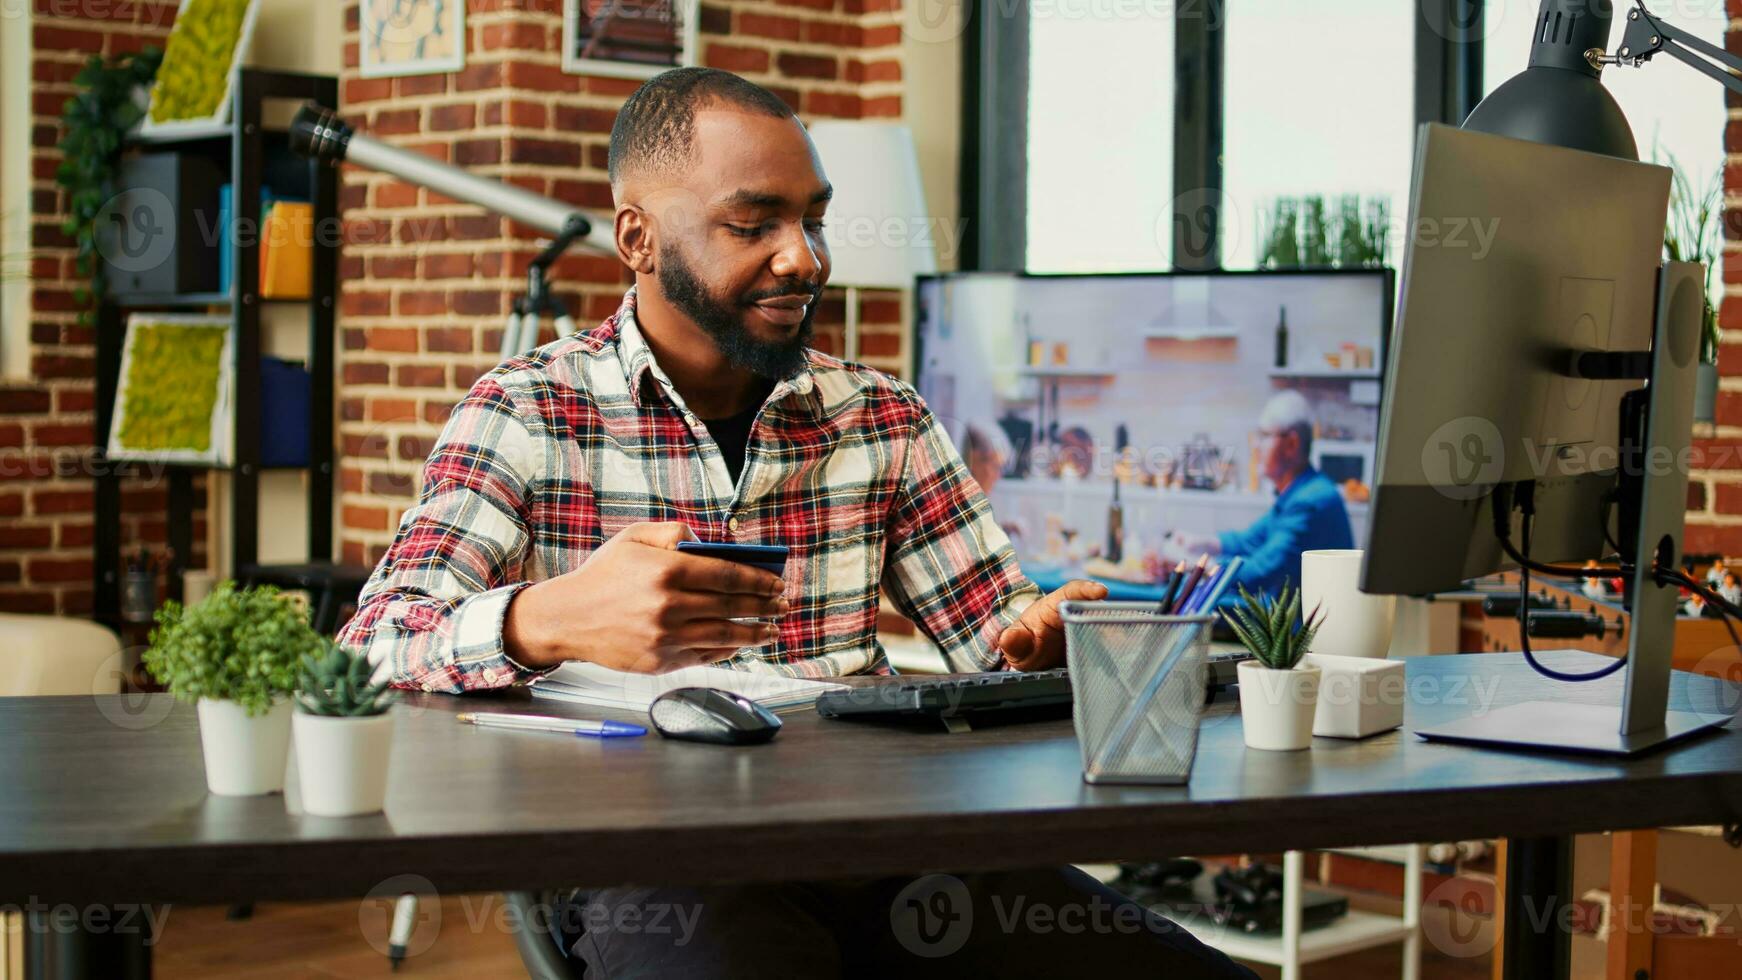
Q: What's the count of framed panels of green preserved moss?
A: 2